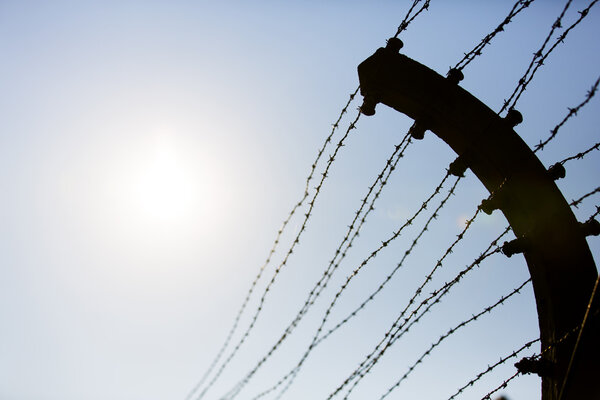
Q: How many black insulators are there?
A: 11